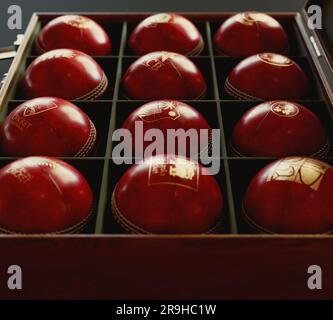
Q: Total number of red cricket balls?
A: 12